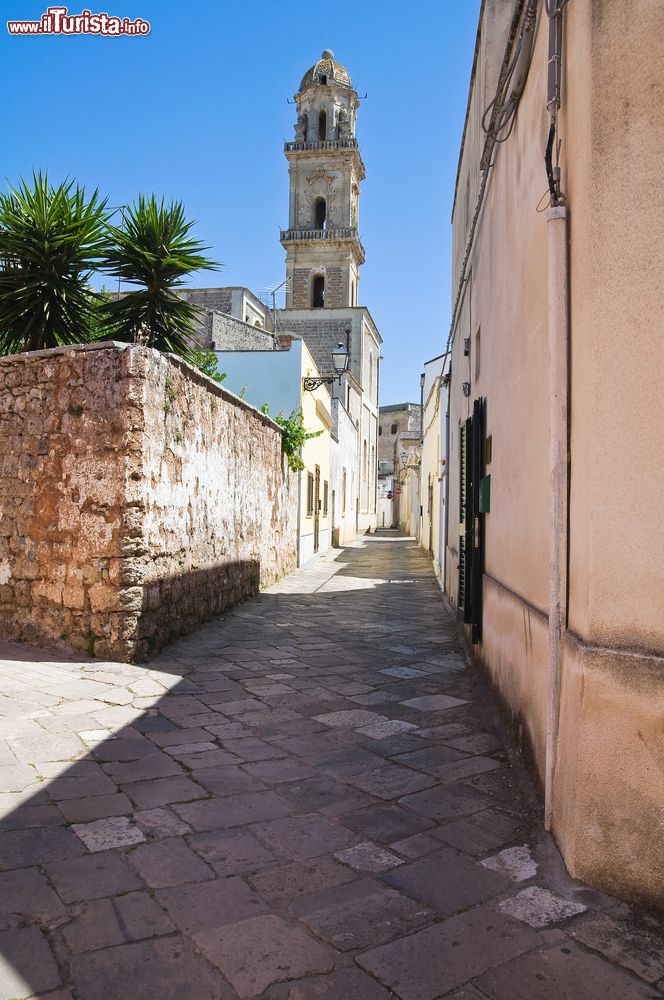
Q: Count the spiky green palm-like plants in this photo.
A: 2